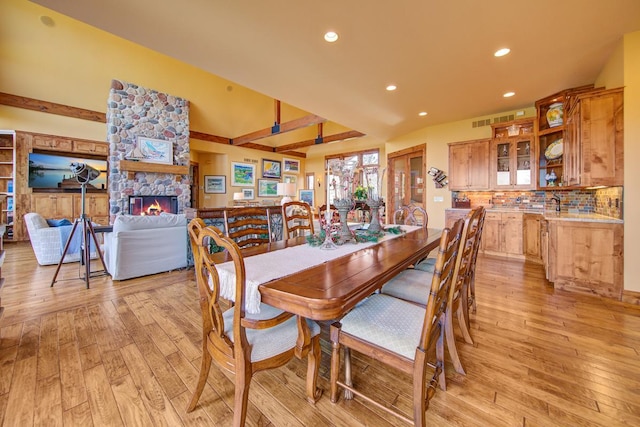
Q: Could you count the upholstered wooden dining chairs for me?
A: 8